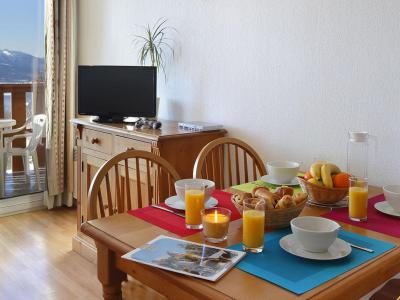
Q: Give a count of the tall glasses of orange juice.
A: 3